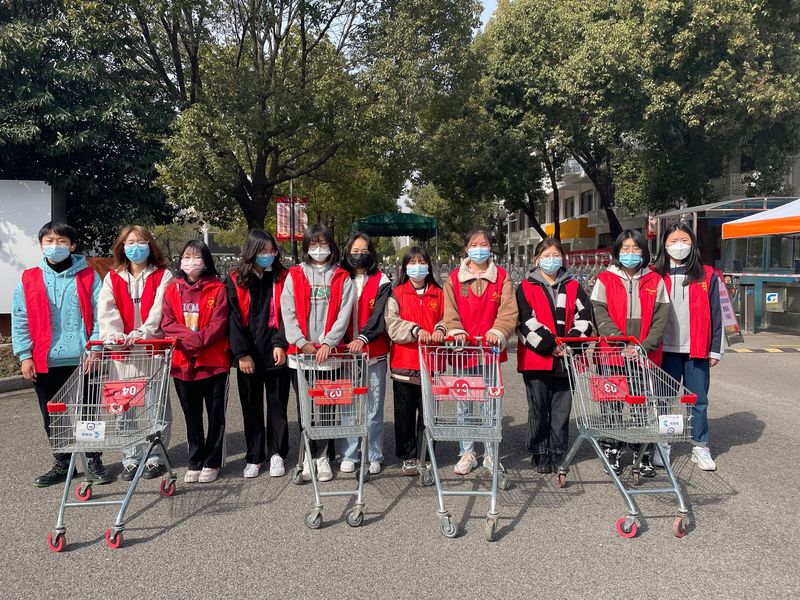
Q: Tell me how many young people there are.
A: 11